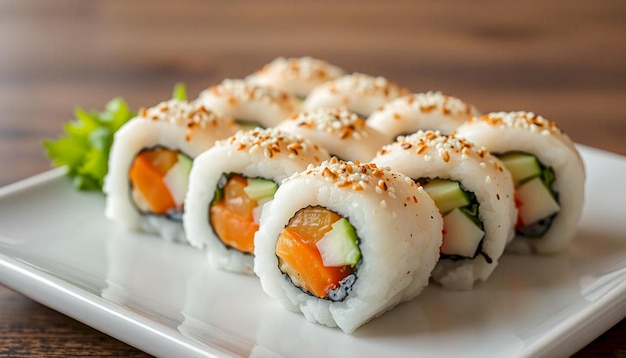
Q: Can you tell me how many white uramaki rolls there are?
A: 10